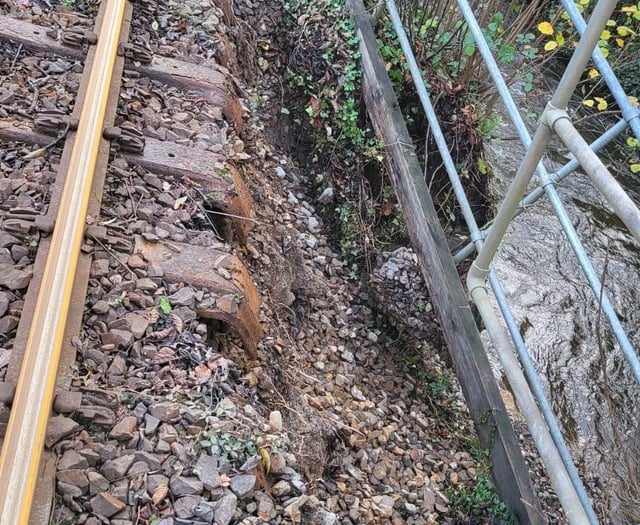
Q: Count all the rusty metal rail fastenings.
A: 8